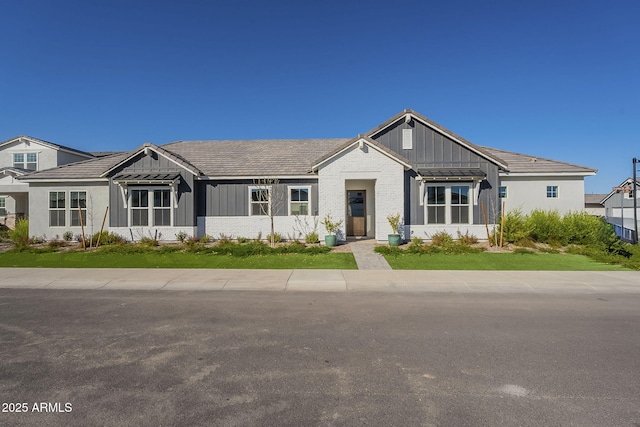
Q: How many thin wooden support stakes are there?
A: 4